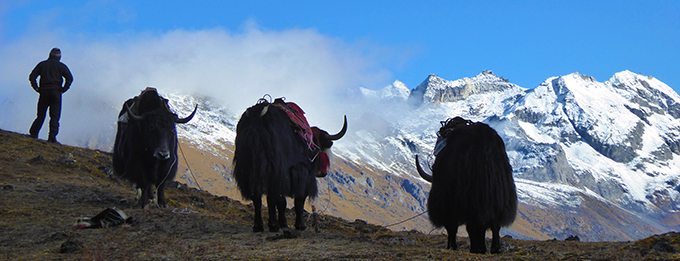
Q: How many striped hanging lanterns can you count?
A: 0